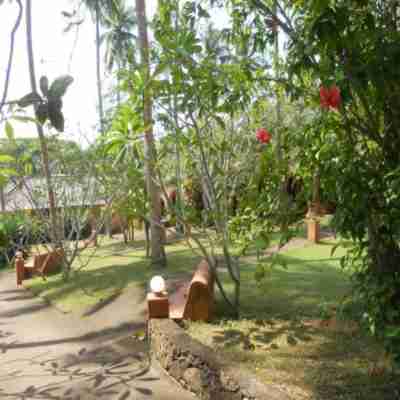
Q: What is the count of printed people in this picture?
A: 0